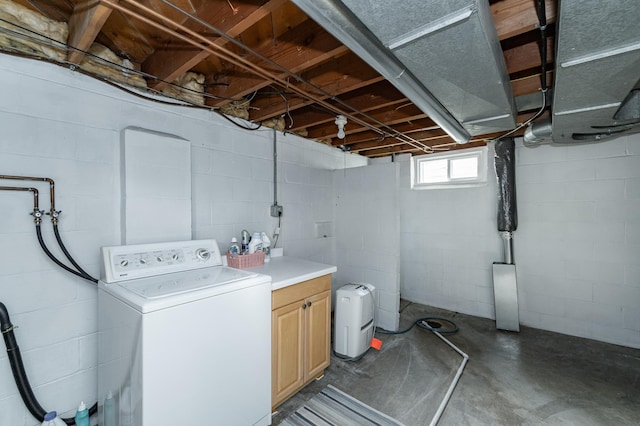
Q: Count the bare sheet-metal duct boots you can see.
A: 1